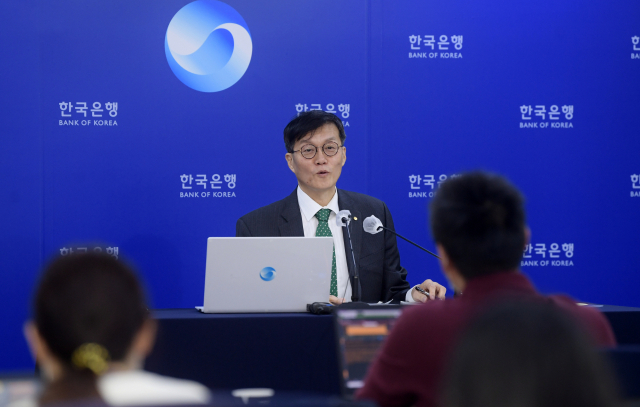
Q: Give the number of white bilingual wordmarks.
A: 10